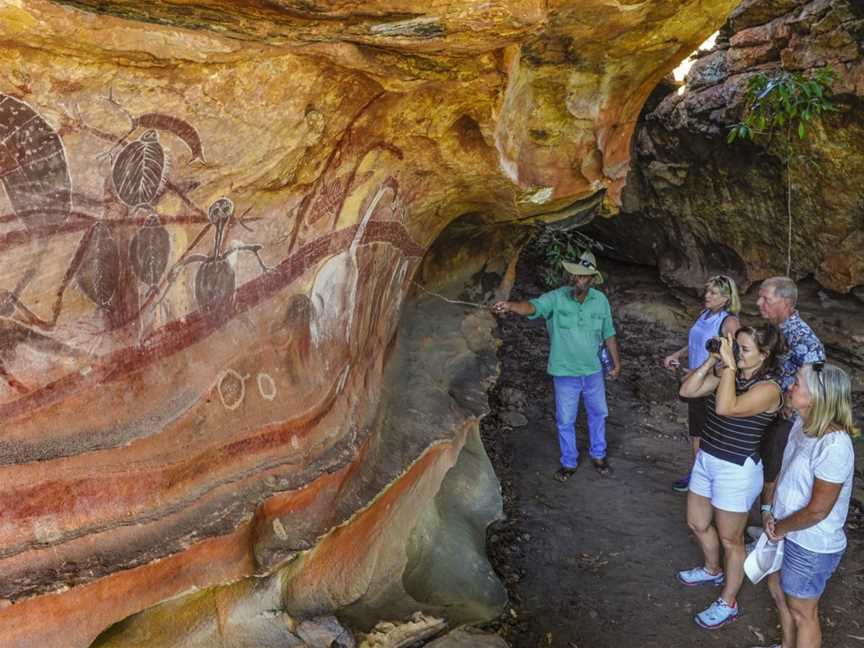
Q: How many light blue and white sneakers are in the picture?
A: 2